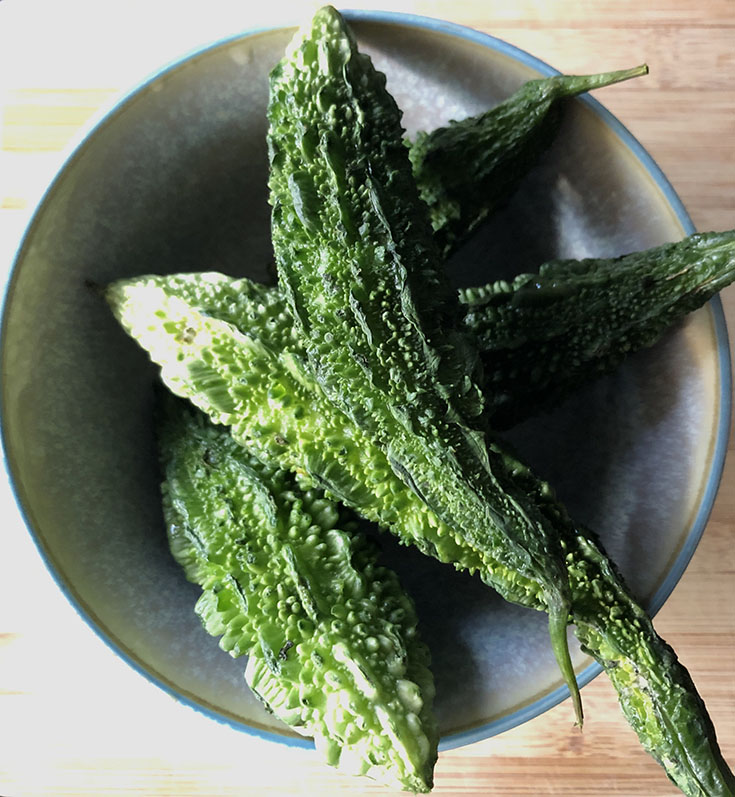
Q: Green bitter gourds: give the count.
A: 5